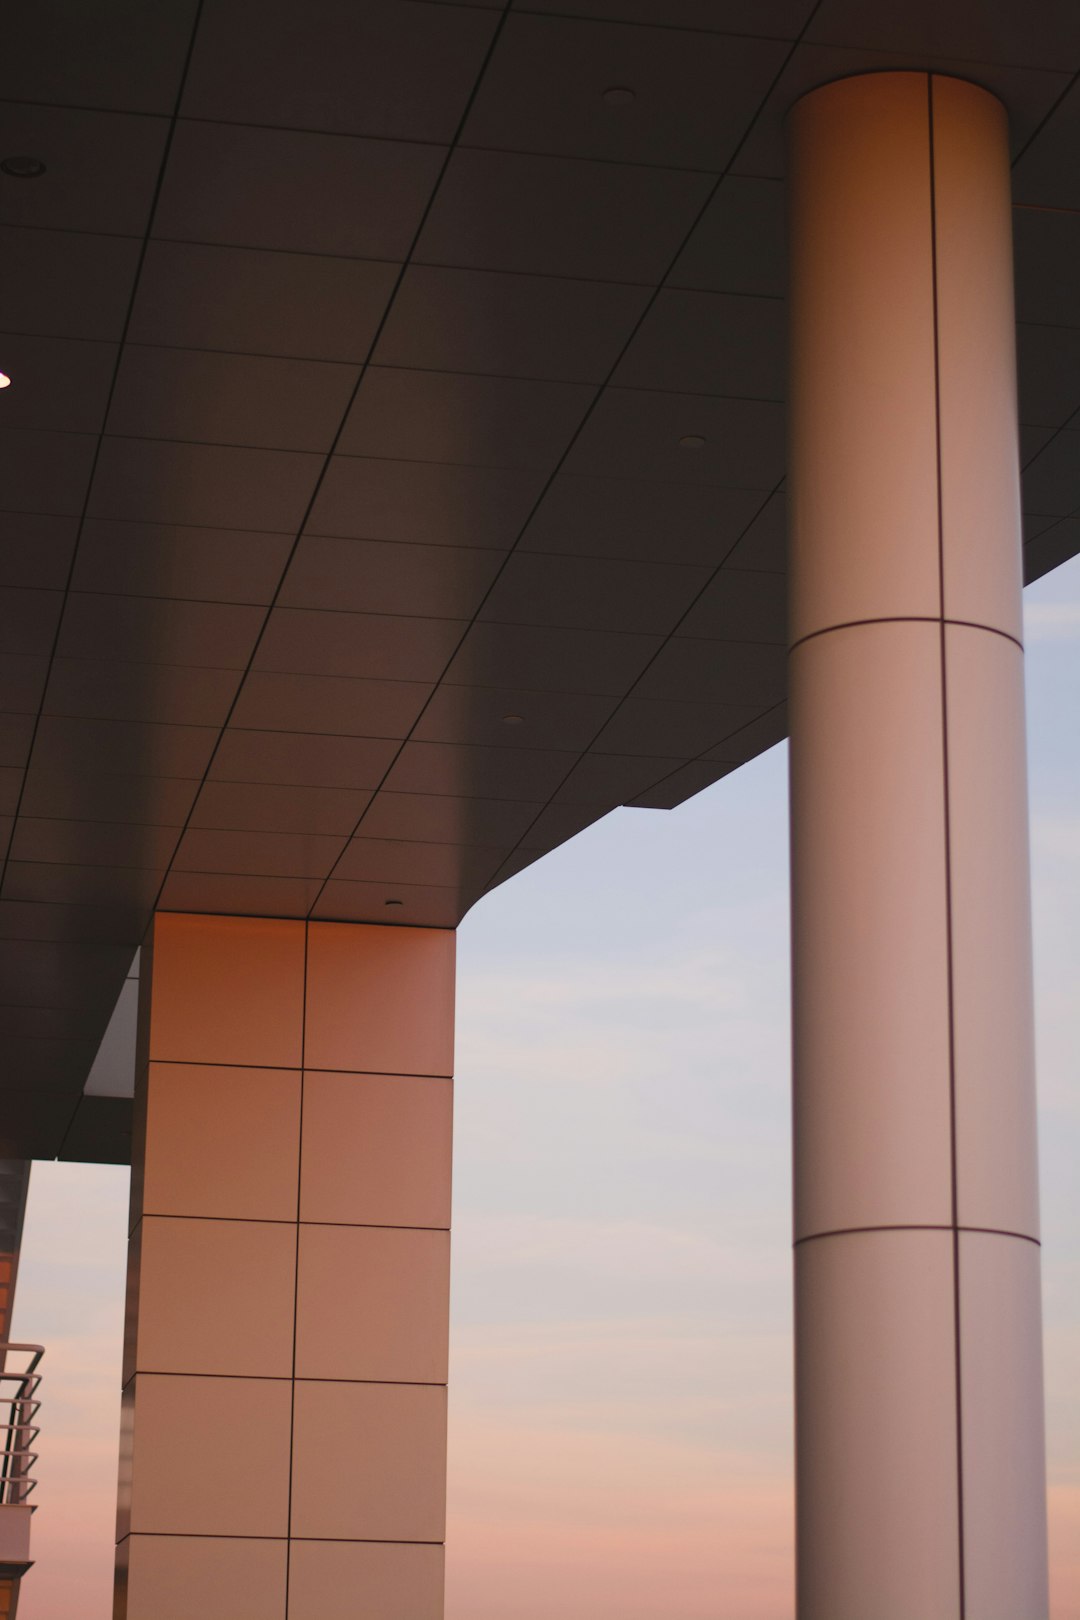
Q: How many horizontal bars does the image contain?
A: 6